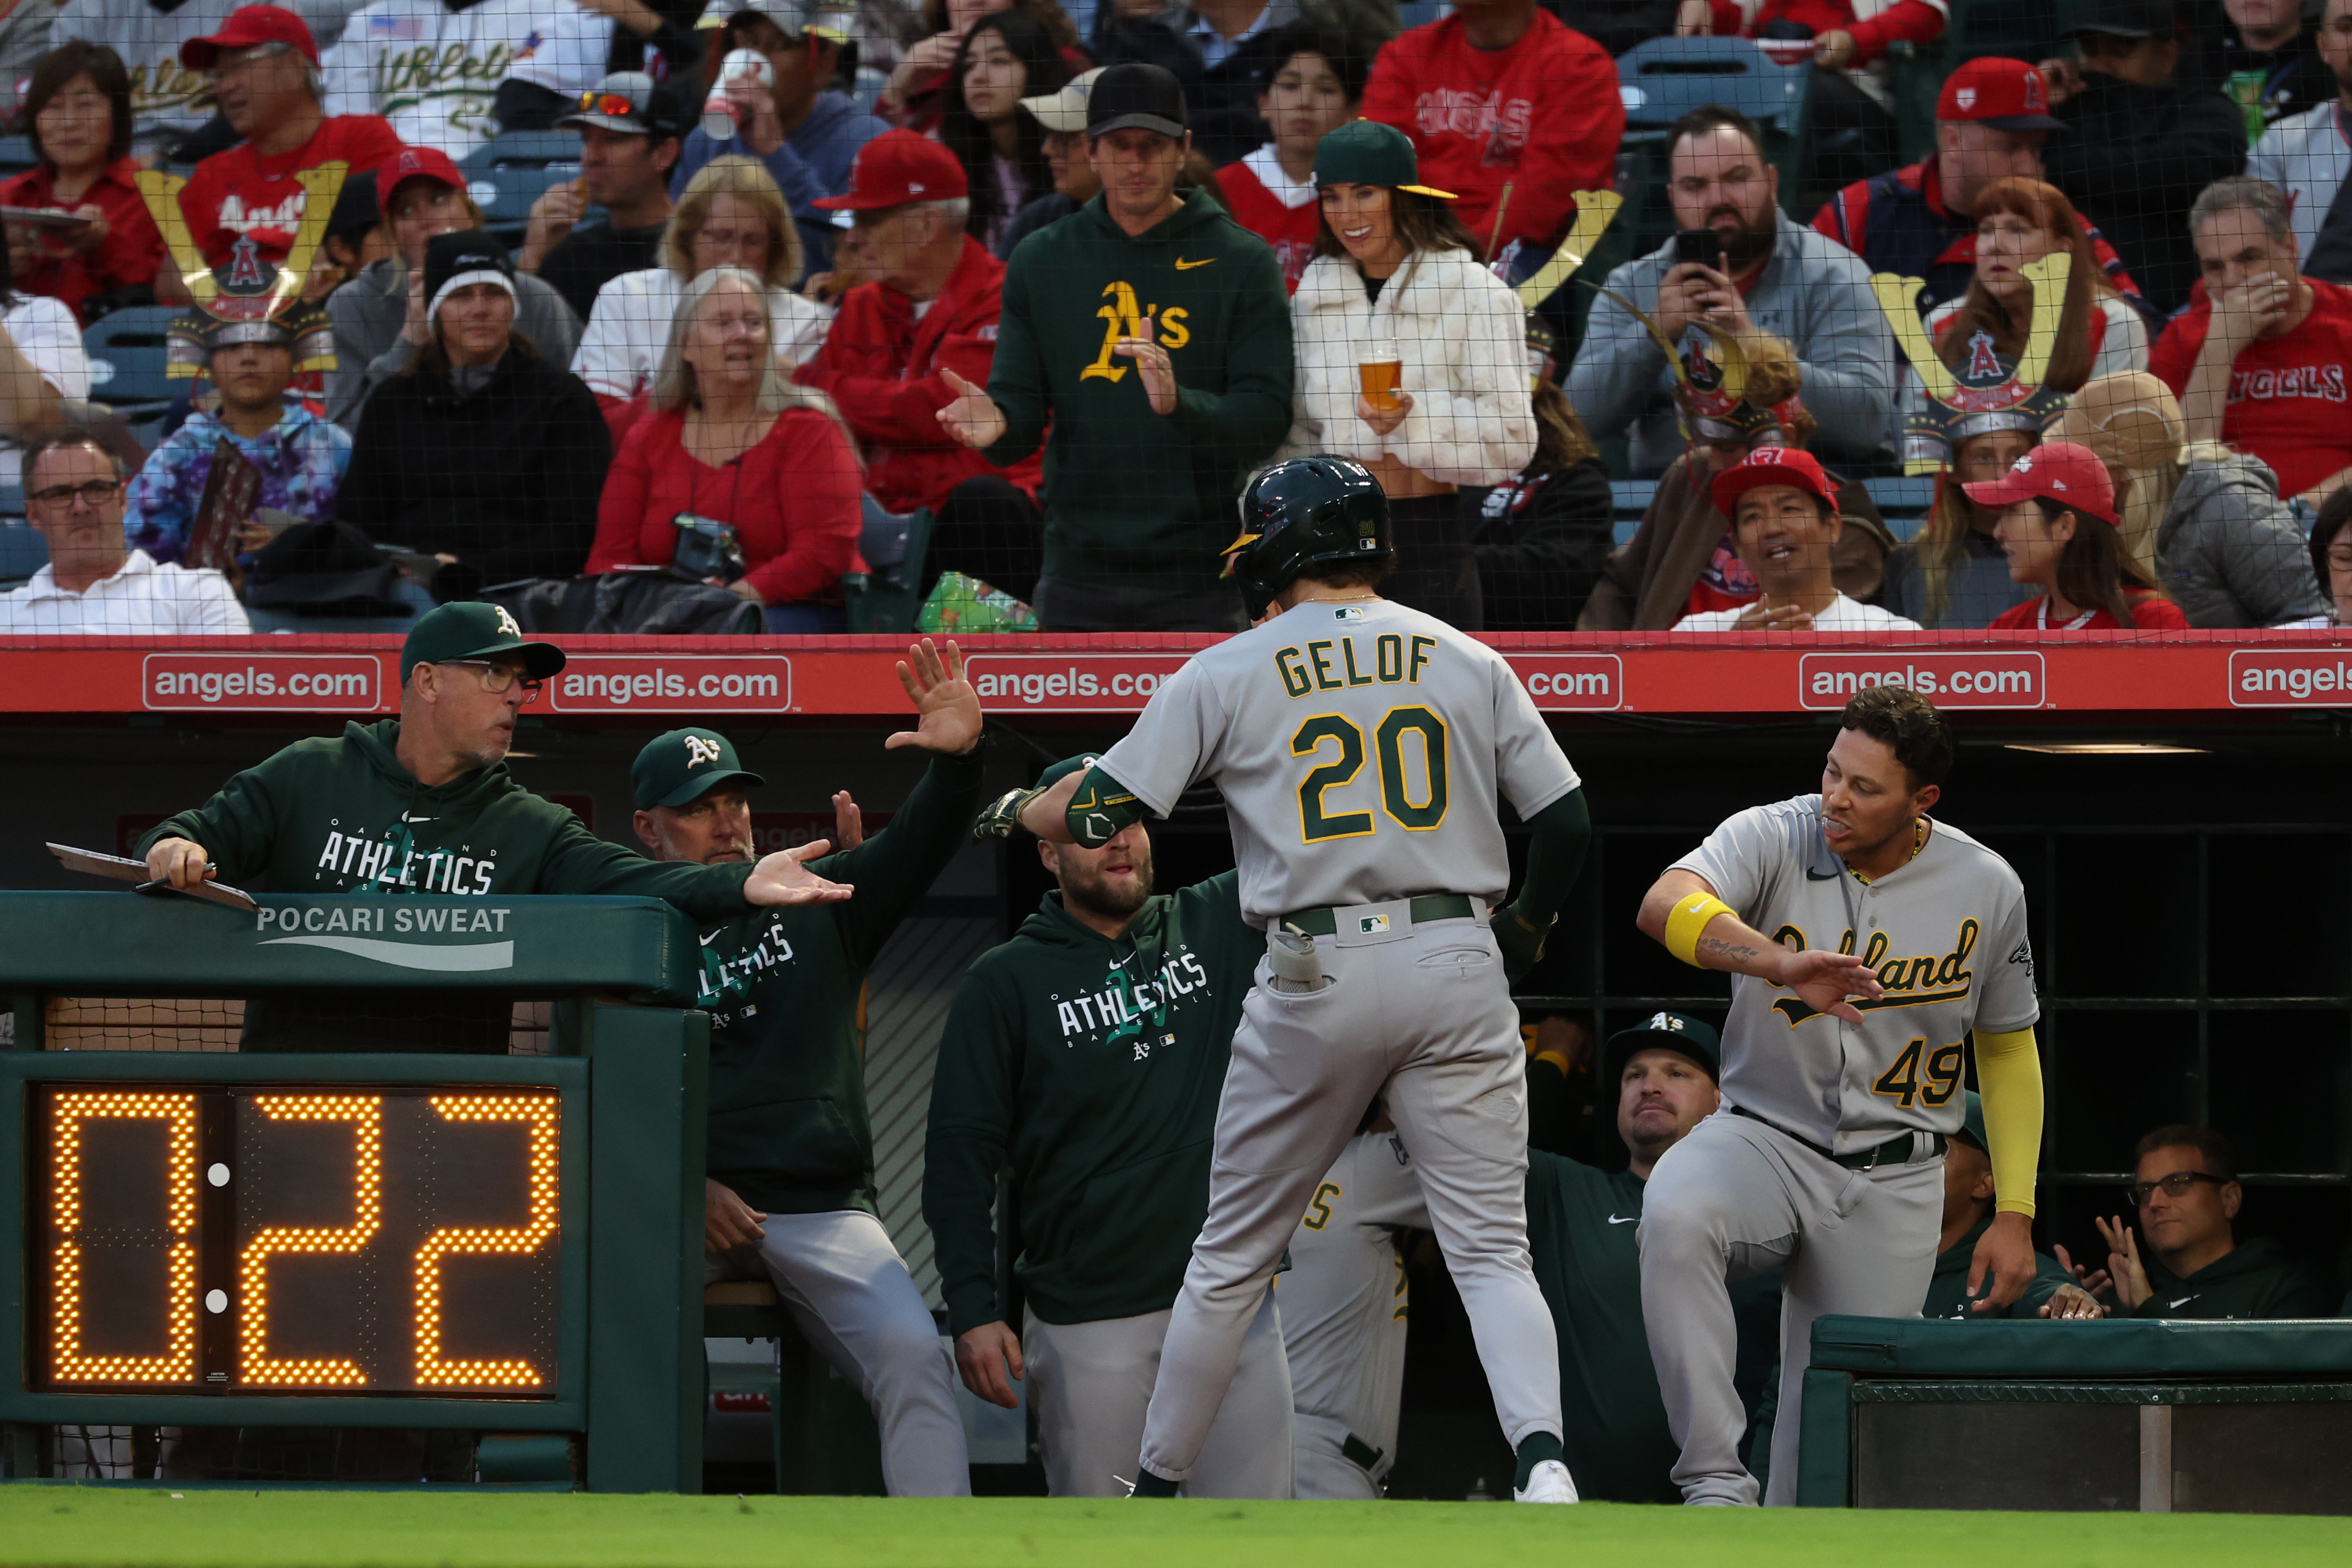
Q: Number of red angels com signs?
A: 6